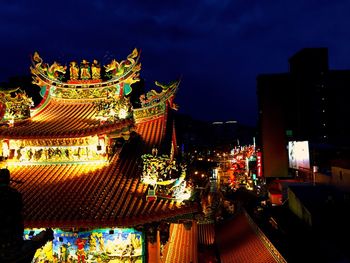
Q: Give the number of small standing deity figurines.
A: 3